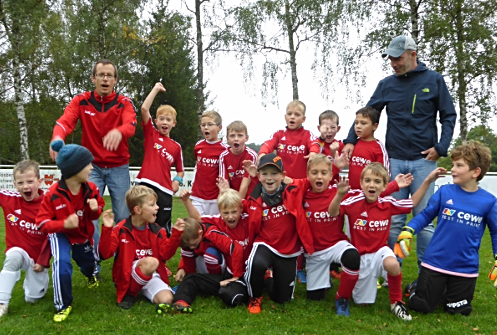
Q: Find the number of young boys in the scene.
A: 15